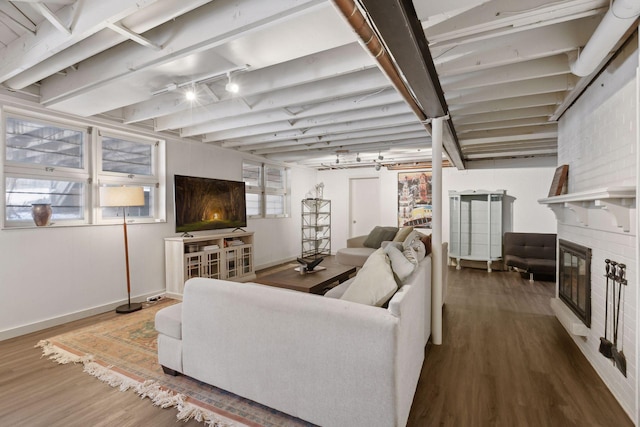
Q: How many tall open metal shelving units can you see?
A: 1